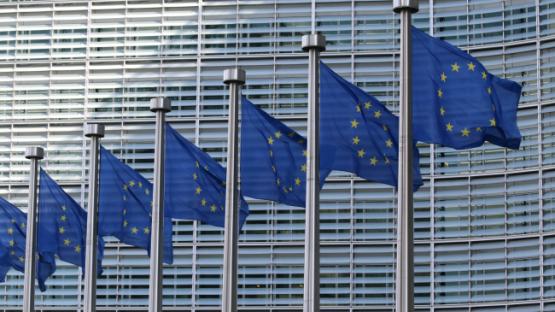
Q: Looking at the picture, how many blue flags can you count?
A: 7